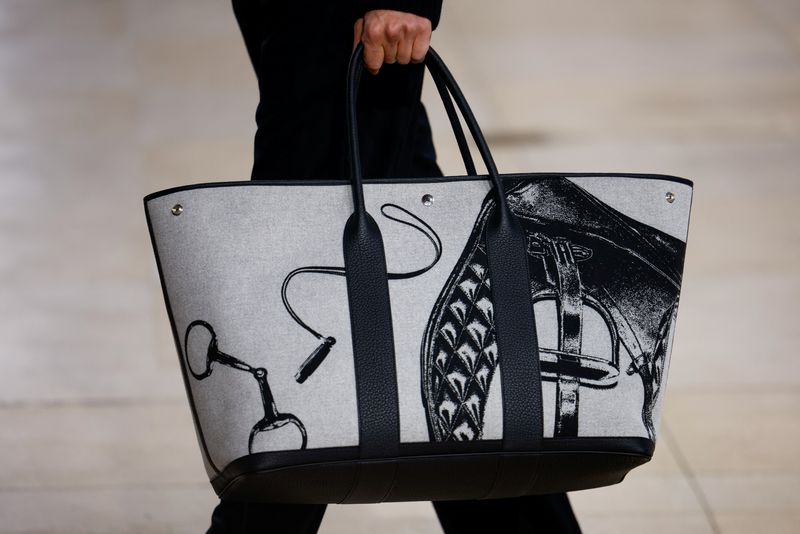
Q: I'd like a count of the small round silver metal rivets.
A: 3